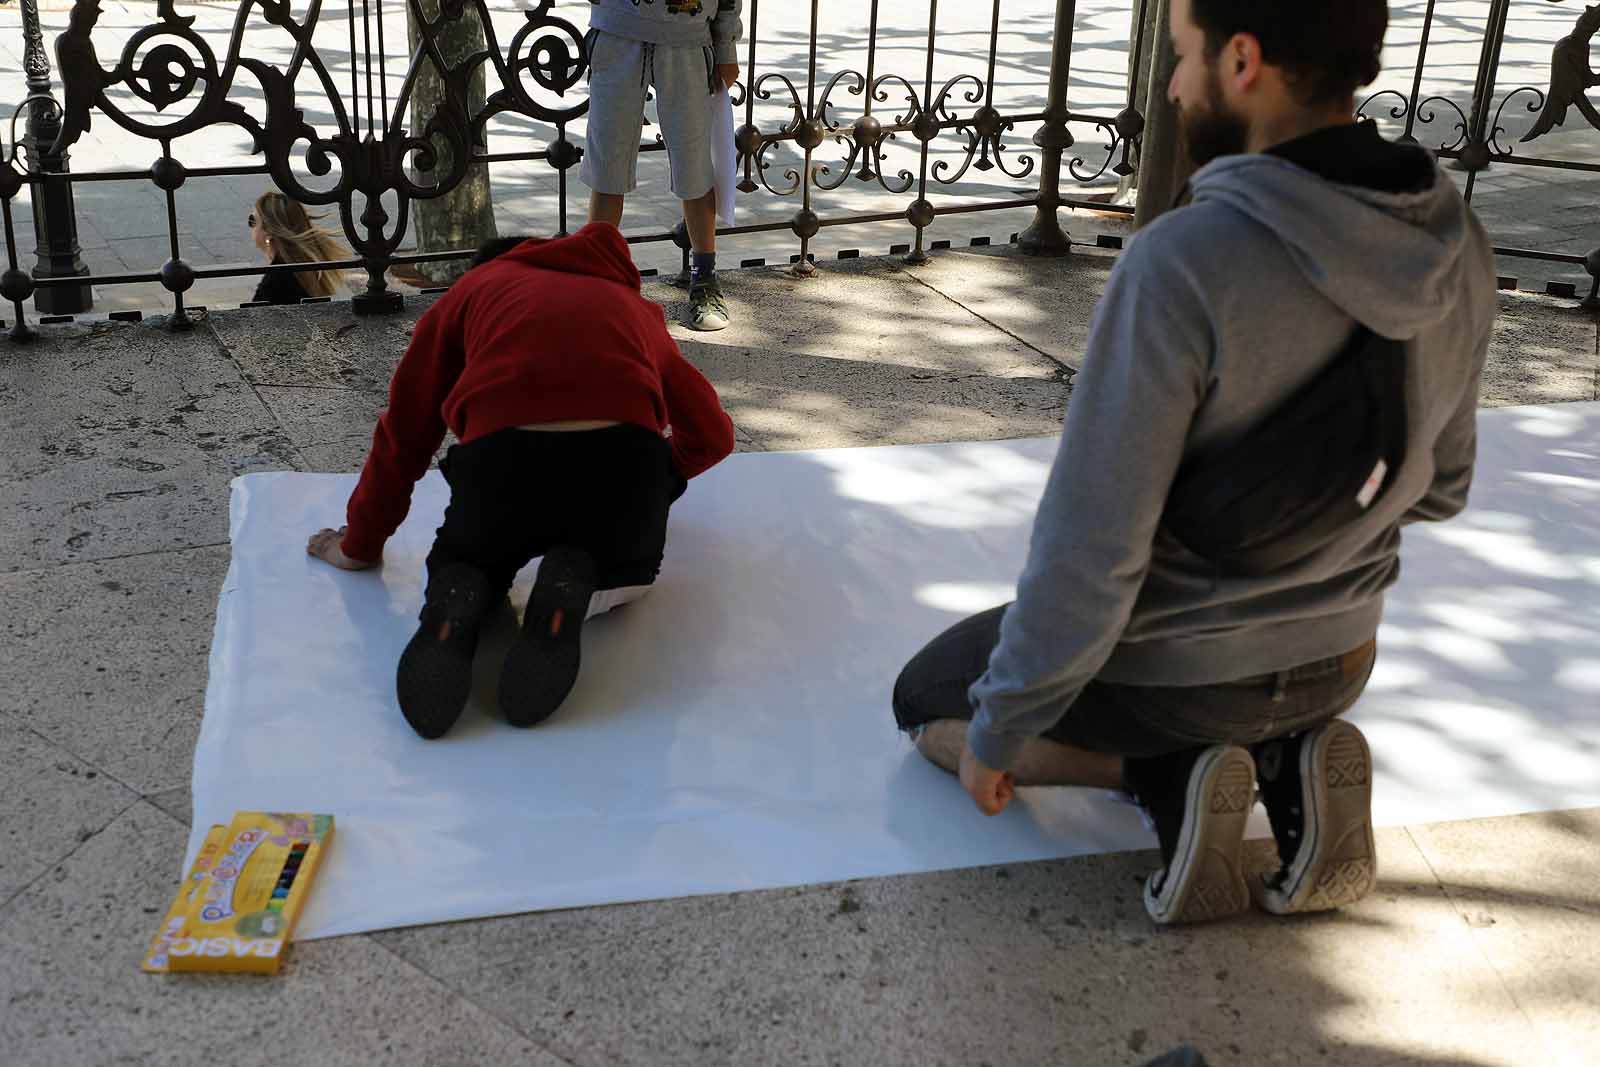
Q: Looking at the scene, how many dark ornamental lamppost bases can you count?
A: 1